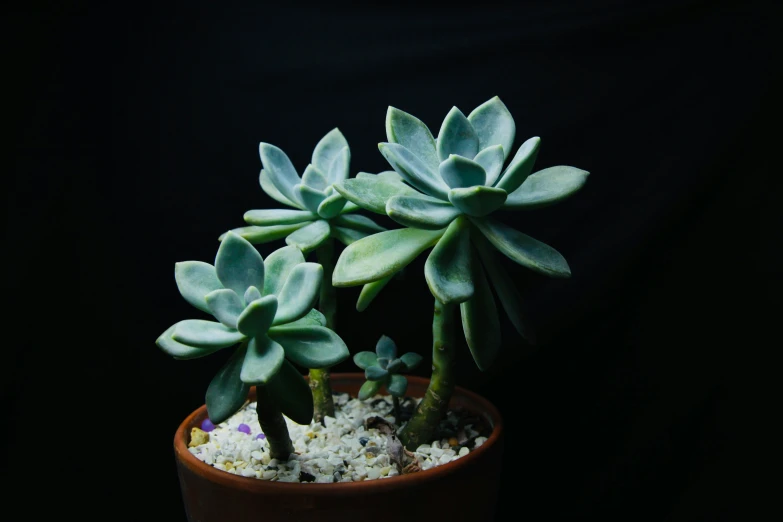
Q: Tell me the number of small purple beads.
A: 3